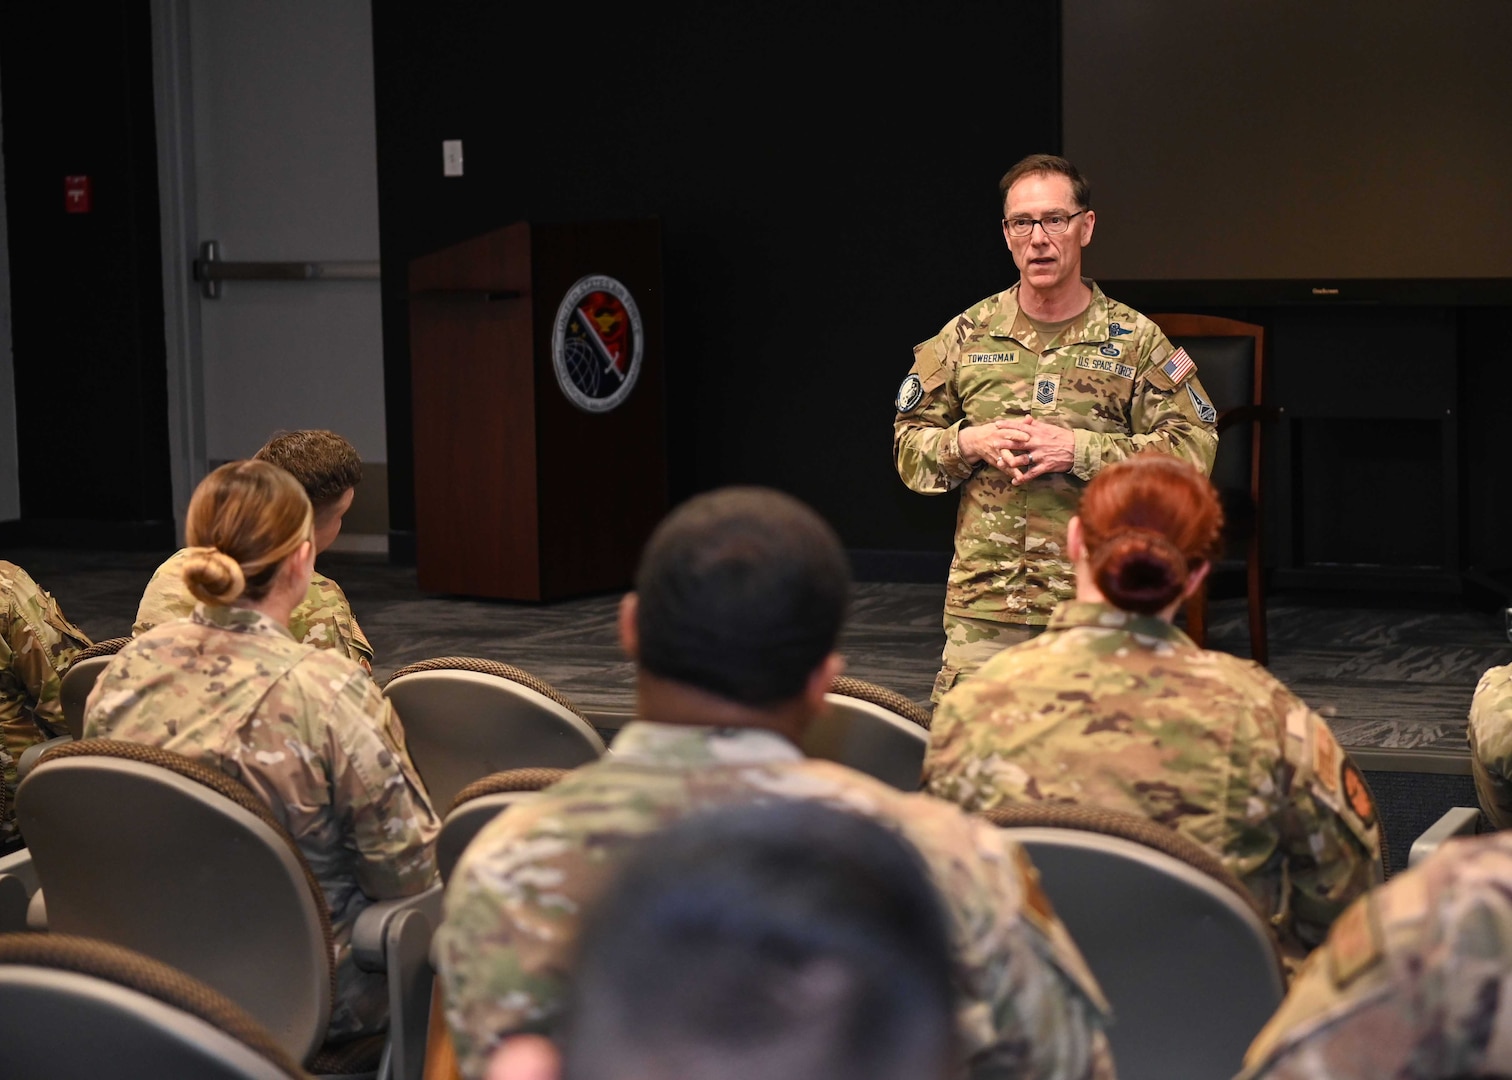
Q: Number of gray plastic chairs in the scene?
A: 7